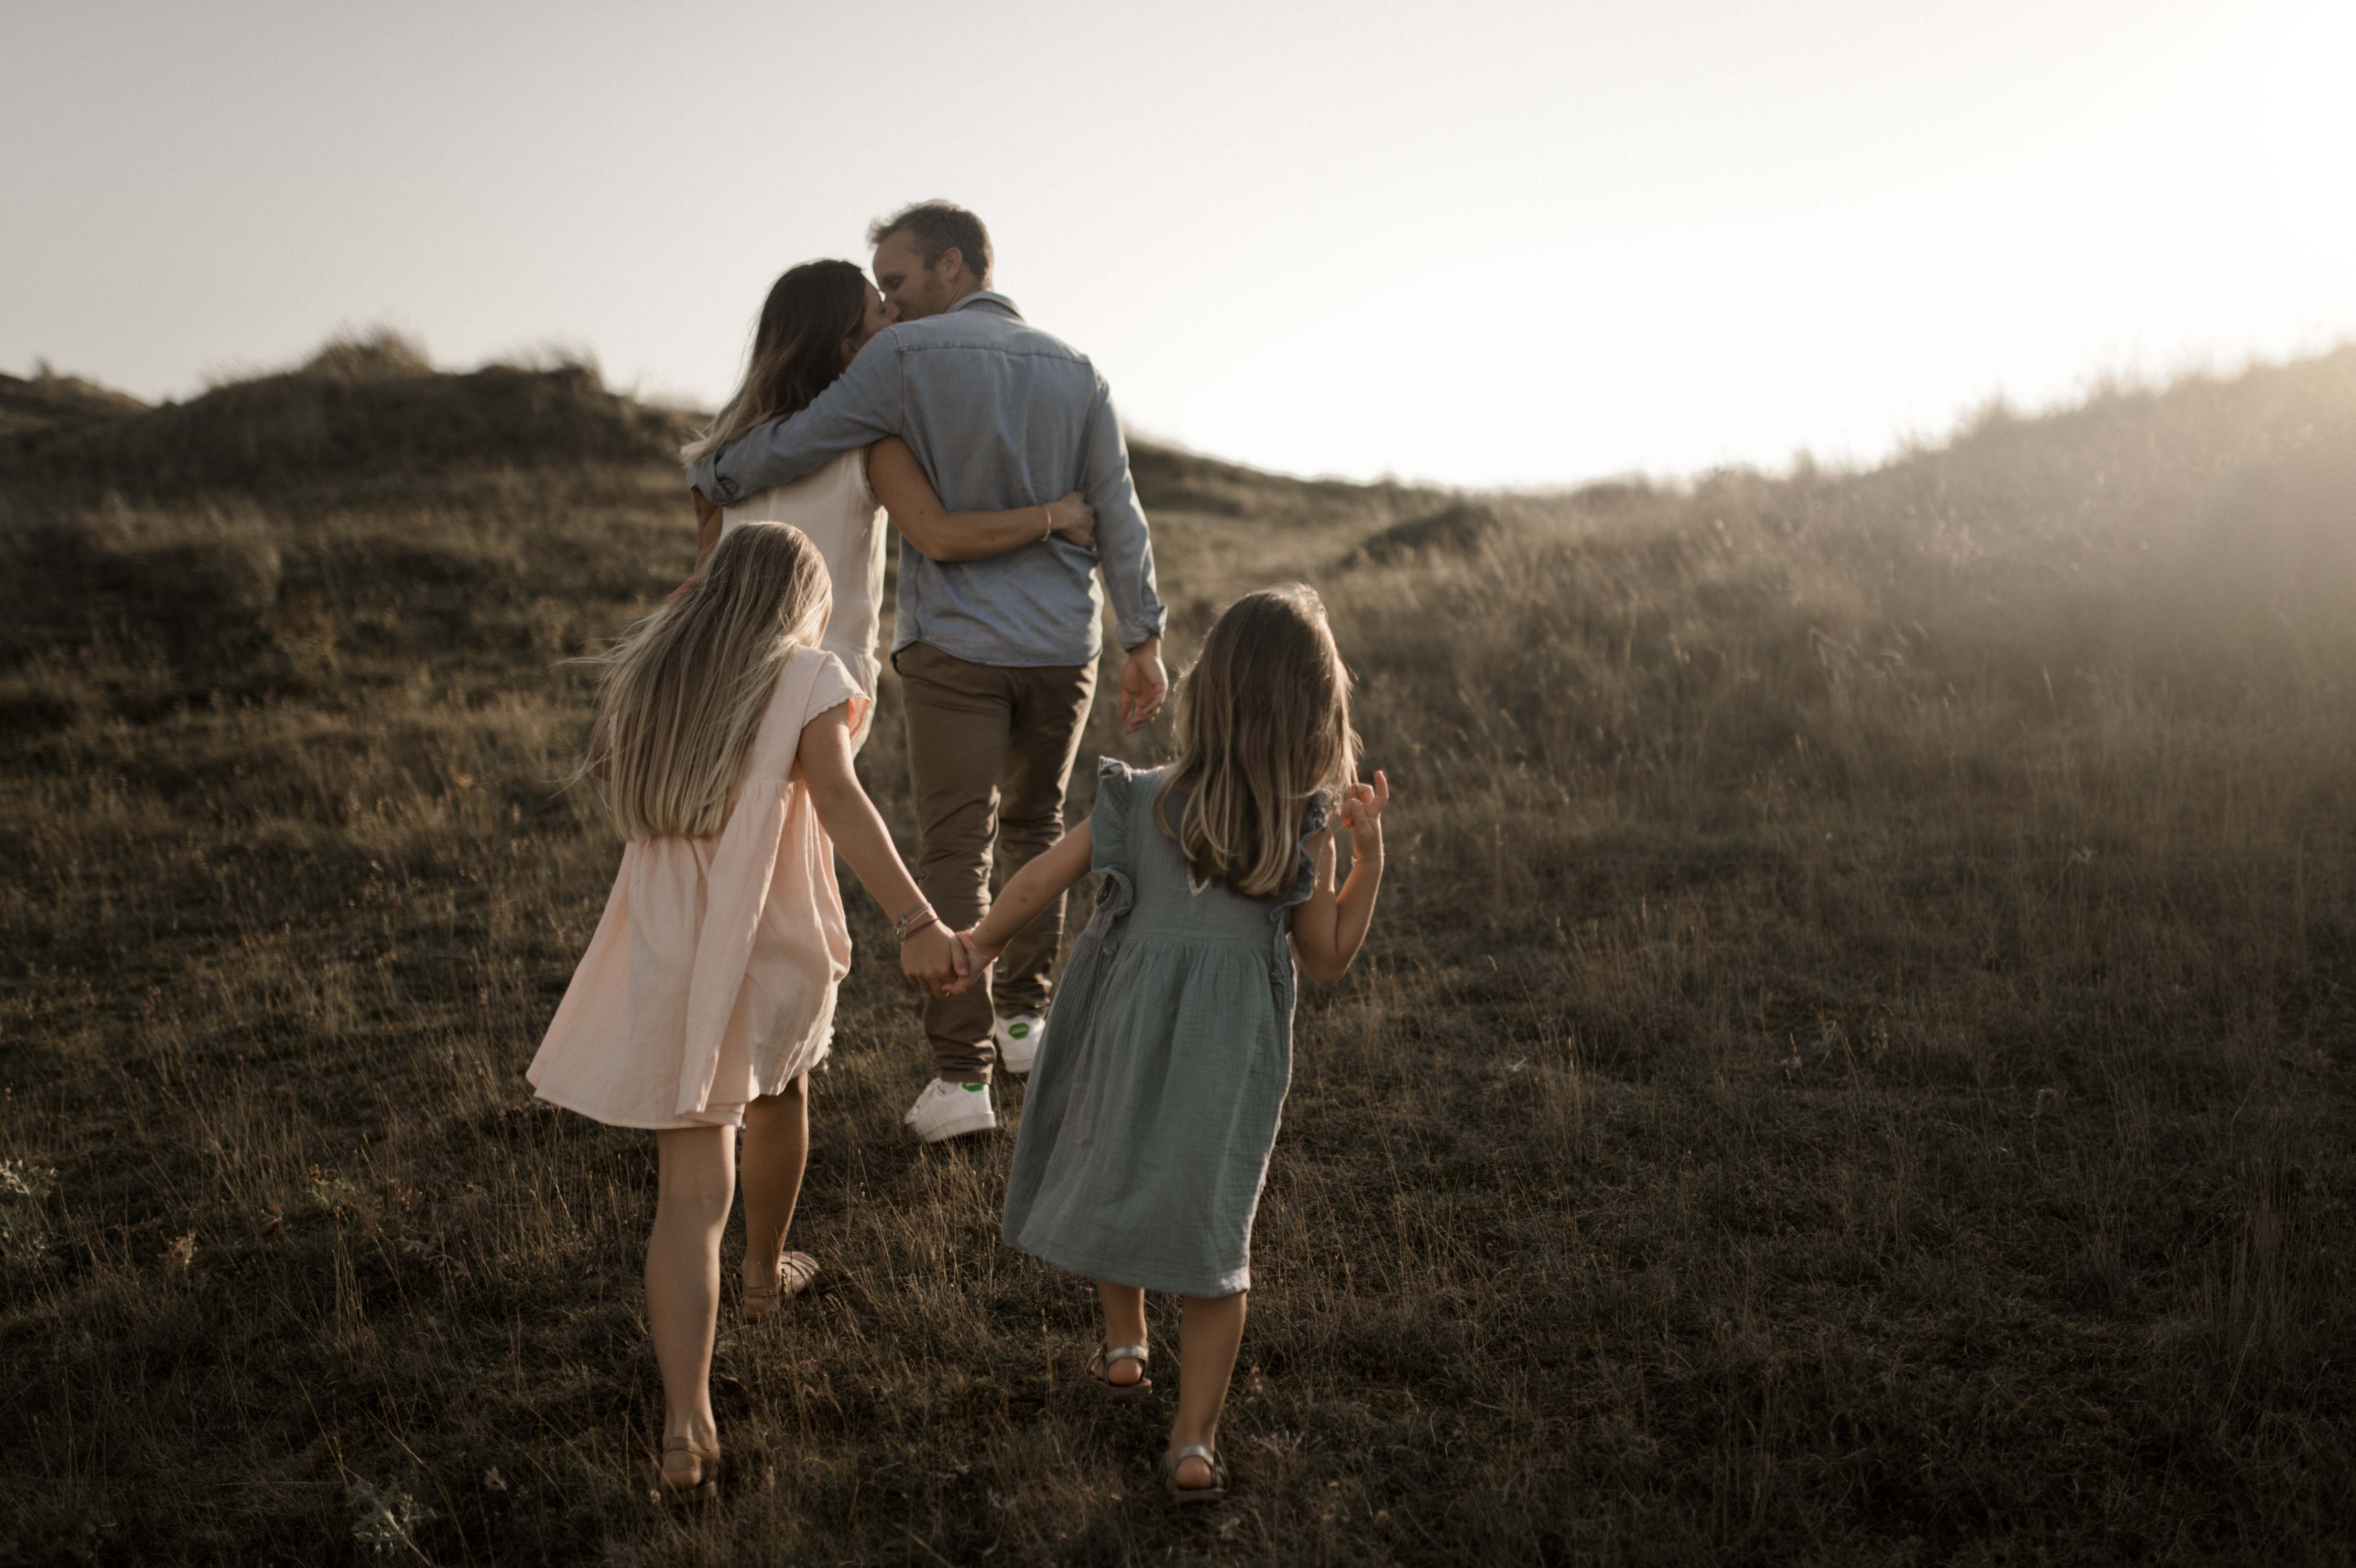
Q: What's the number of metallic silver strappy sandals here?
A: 2